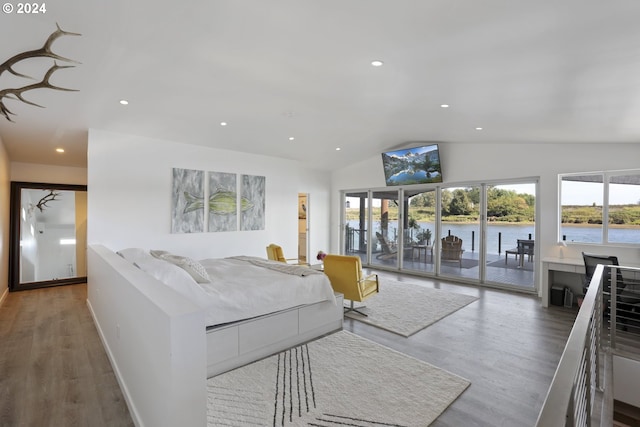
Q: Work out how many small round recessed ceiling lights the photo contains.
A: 8